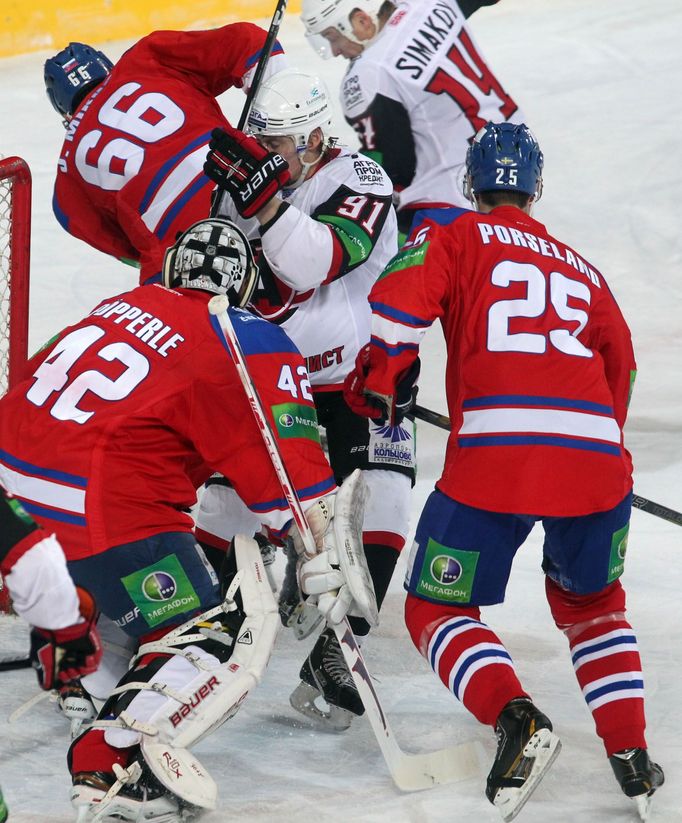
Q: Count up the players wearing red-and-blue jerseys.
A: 3